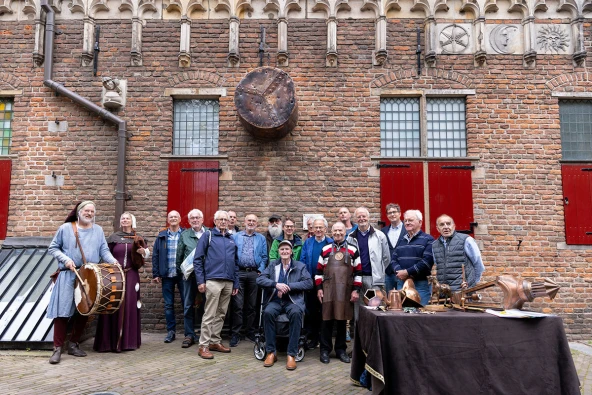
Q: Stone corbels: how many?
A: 12